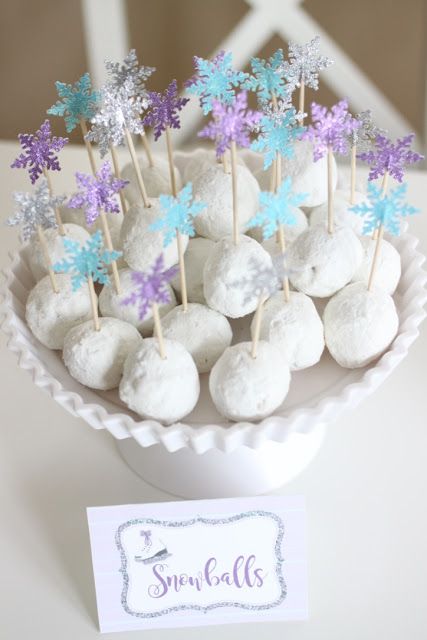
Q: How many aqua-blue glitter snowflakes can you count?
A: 8